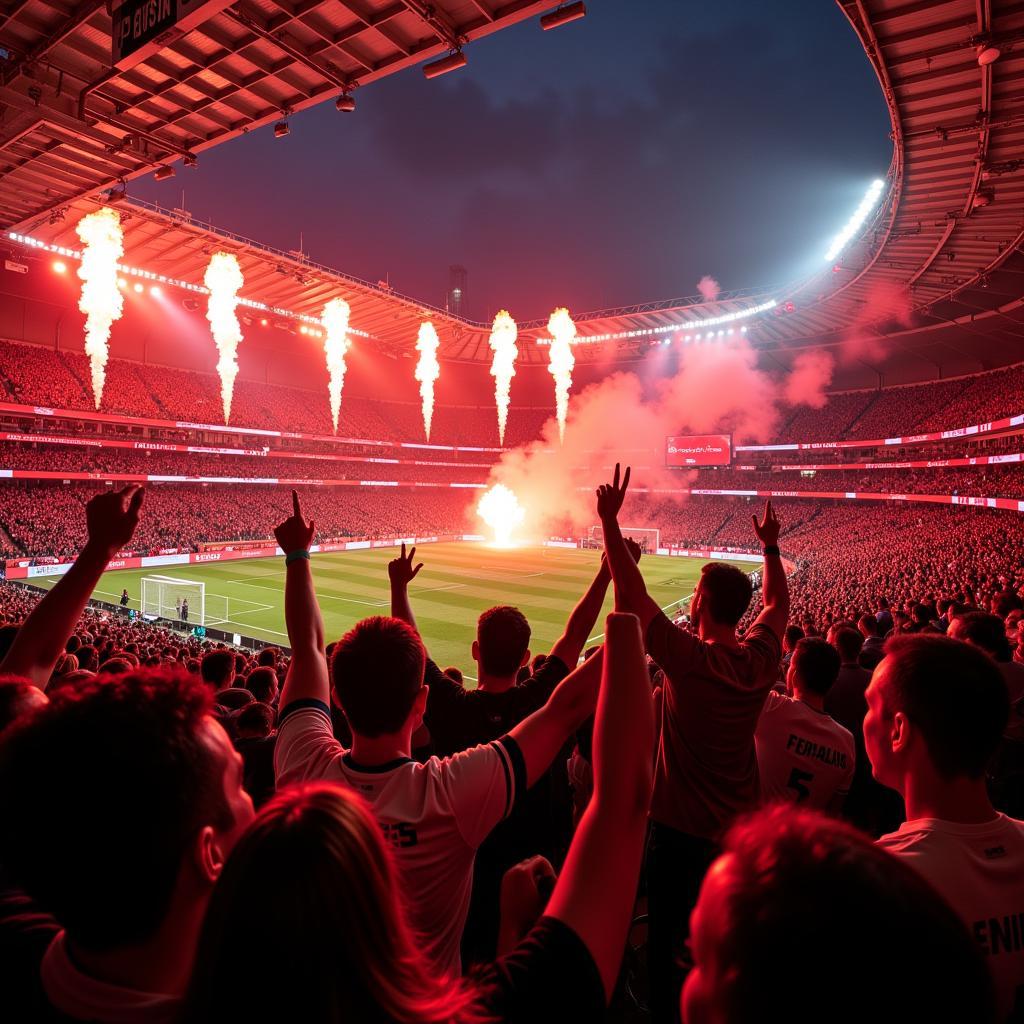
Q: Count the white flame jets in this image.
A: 6